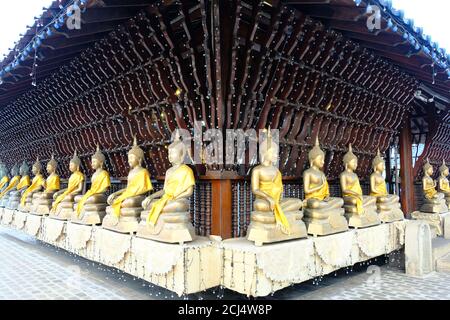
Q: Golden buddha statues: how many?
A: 15